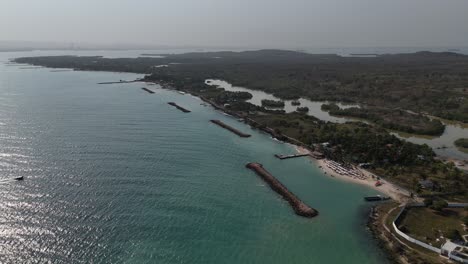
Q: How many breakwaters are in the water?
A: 4